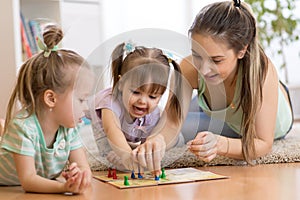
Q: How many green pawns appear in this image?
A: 2